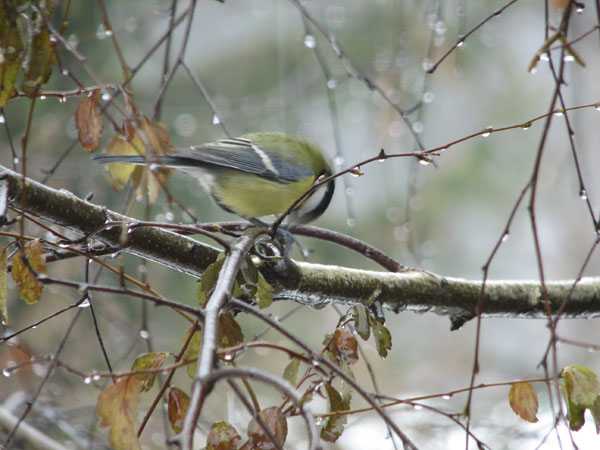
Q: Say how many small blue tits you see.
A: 1